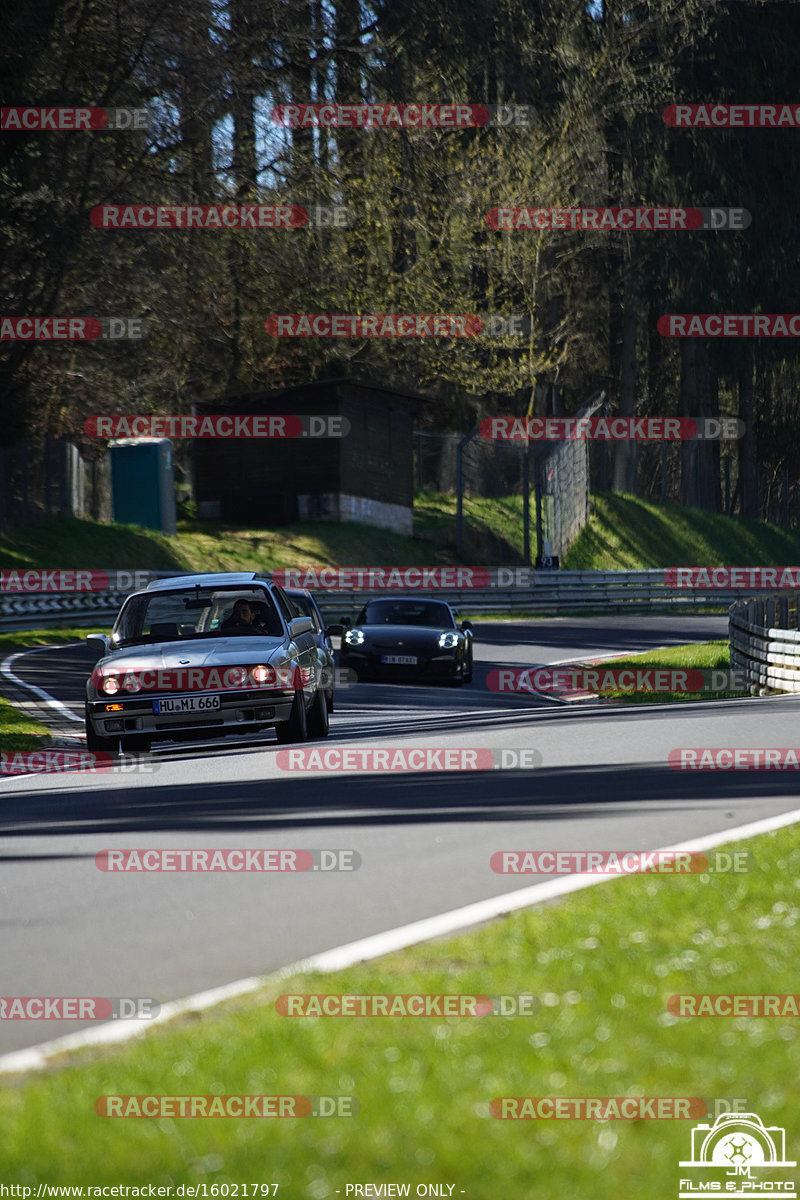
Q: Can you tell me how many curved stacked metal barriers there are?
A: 2